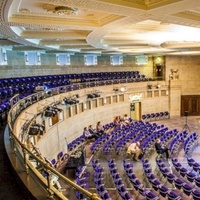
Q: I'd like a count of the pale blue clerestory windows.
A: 6